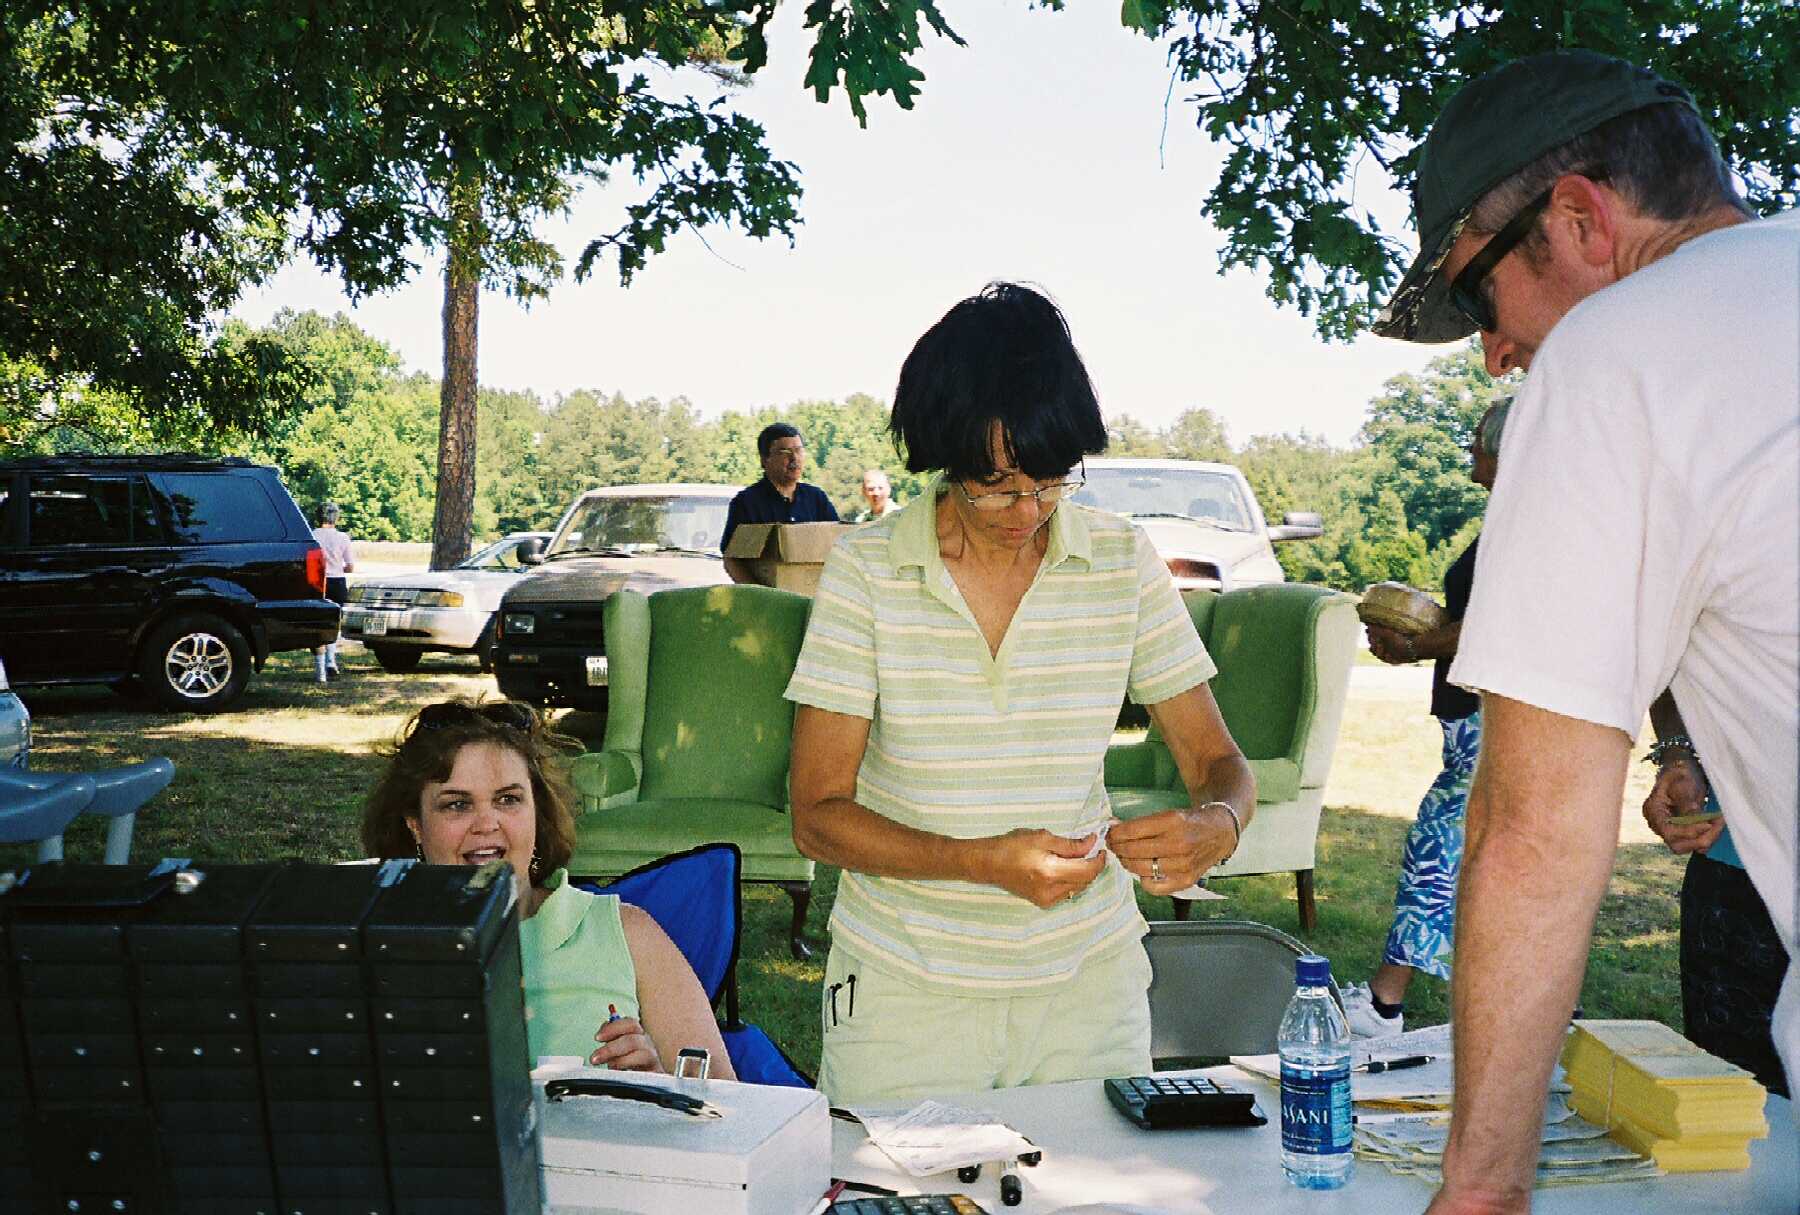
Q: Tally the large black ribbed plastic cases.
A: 1